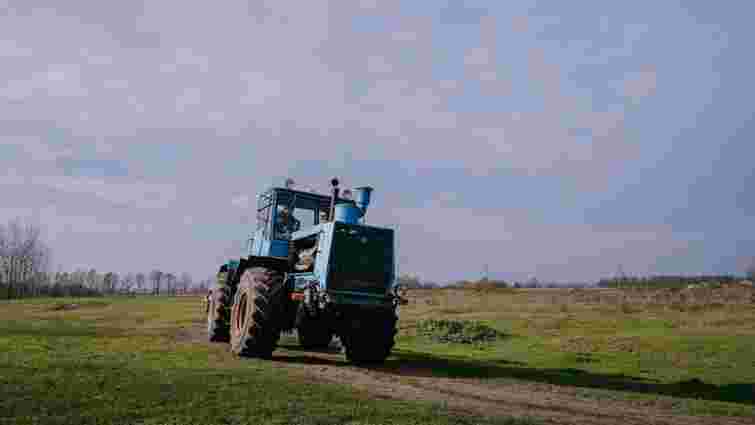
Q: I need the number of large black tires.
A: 4